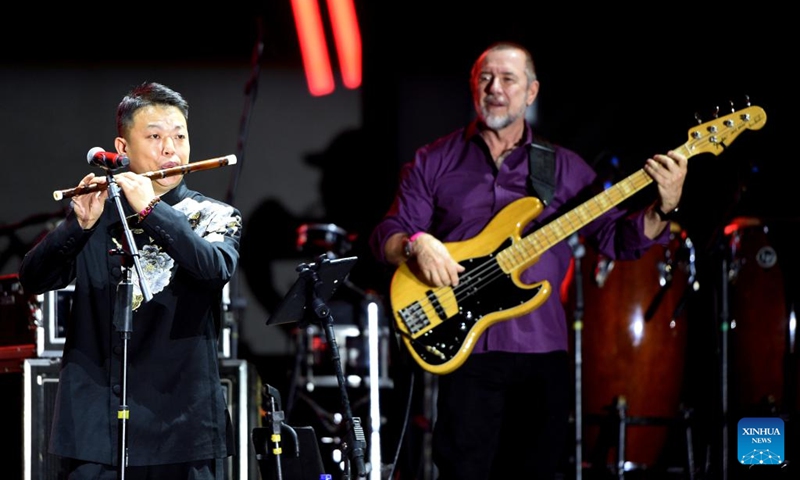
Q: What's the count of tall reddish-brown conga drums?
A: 2